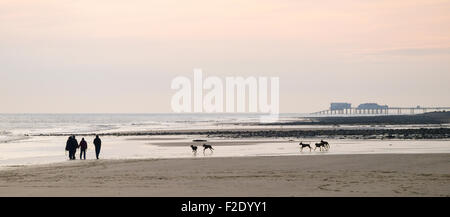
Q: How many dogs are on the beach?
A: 5